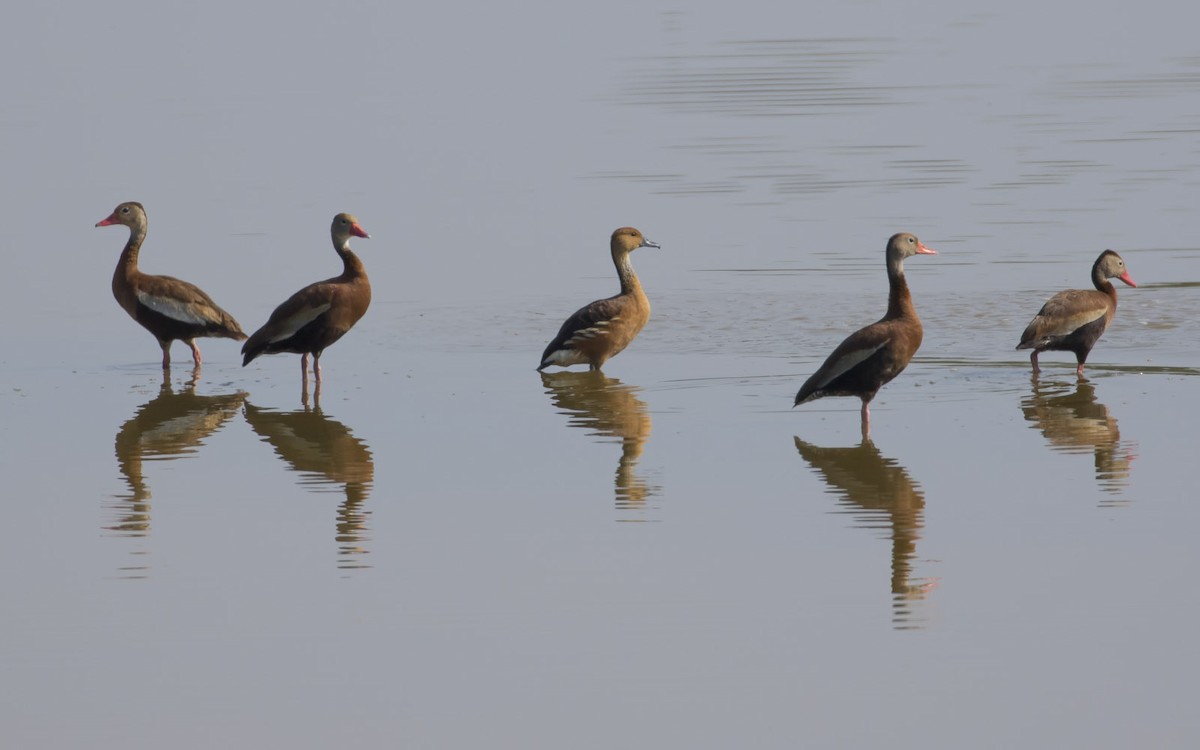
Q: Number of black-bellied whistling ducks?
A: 4